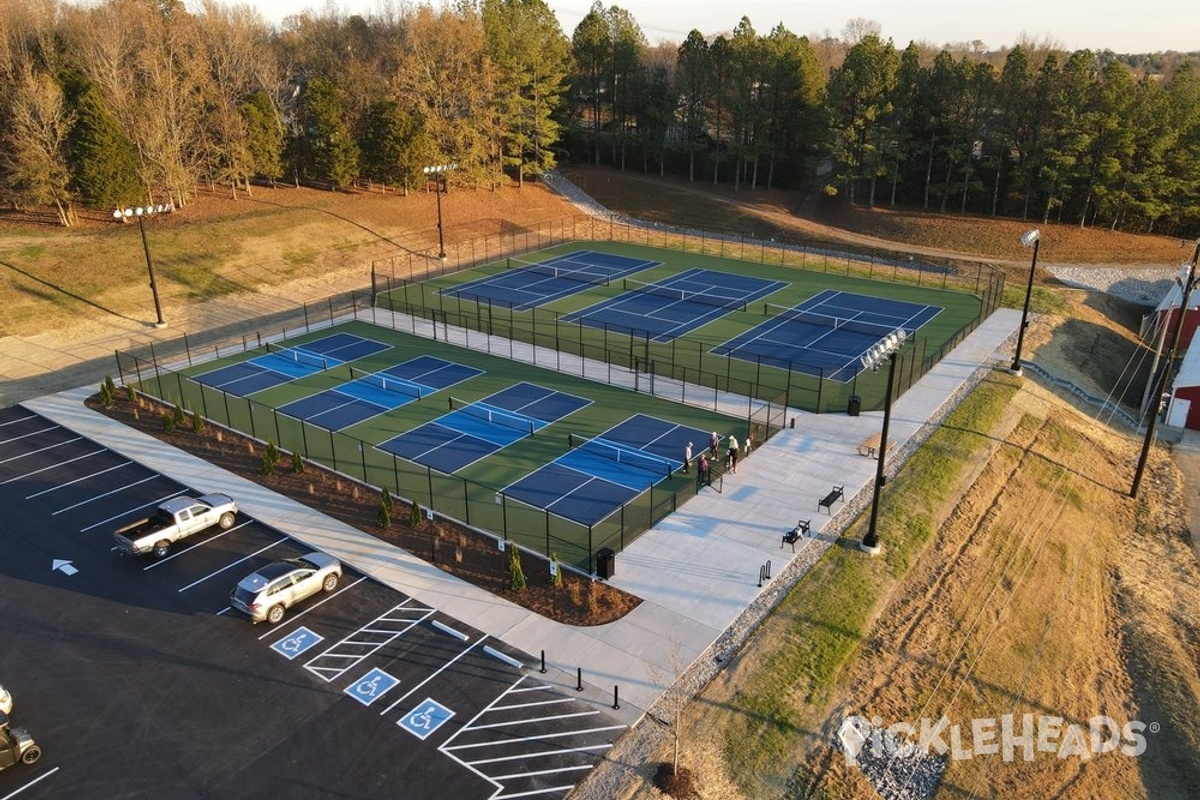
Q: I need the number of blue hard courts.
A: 7